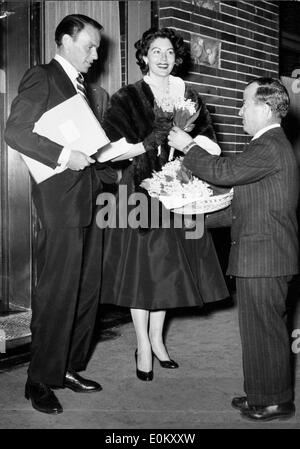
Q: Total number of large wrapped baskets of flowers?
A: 1